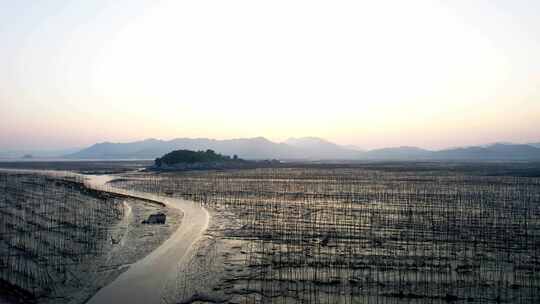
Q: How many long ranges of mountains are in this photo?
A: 1